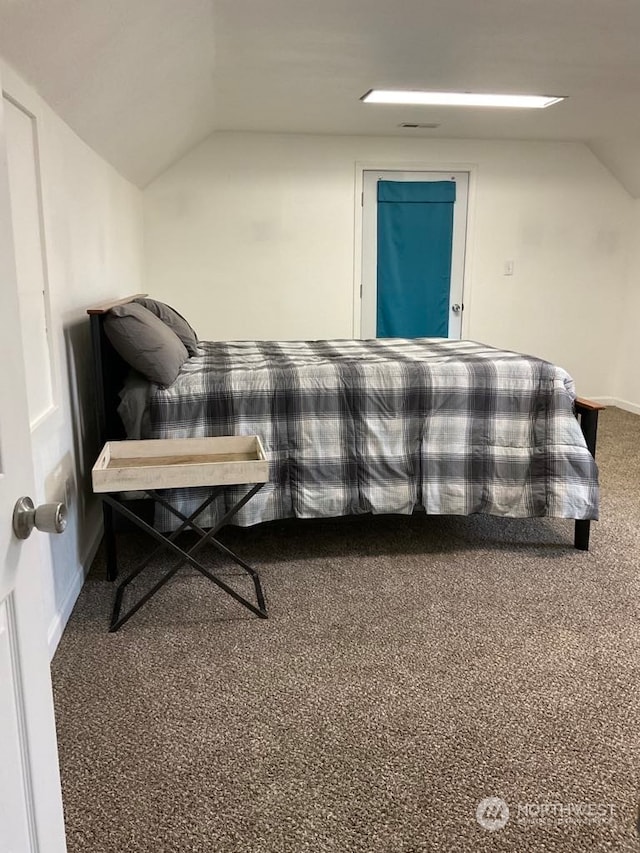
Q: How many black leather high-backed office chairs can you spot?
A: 0